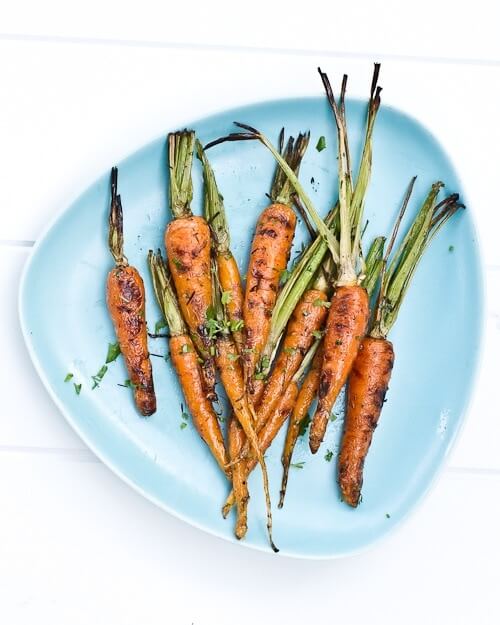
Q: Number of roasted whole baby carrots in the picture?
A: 12